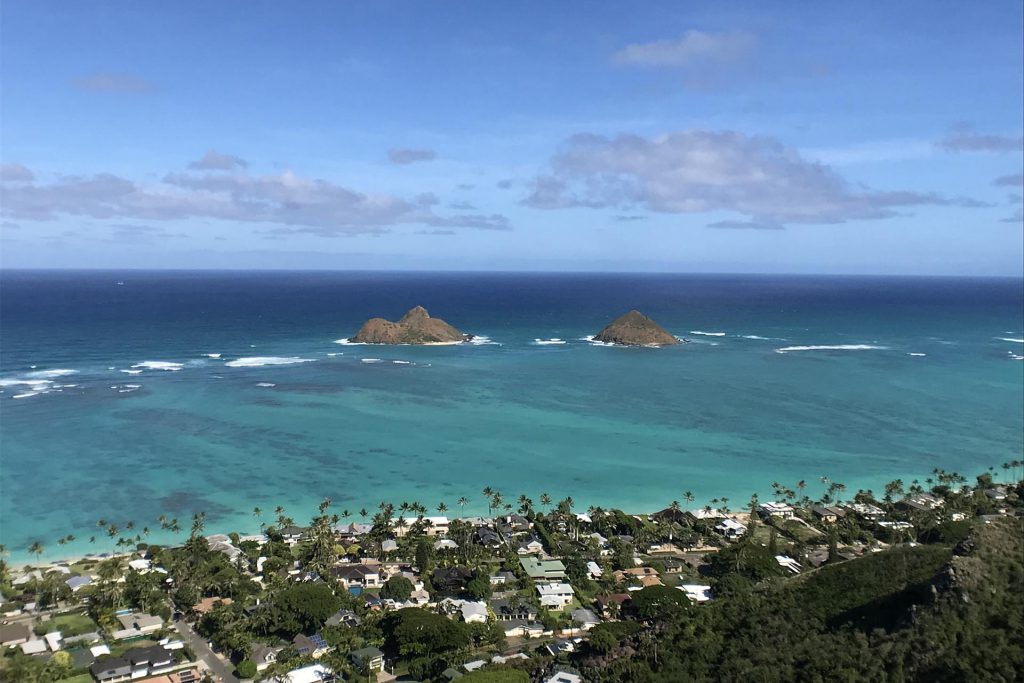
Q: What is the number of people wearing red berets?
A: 0